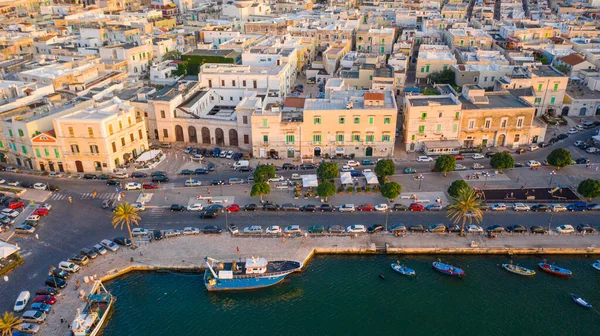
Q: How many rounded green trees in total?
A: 11